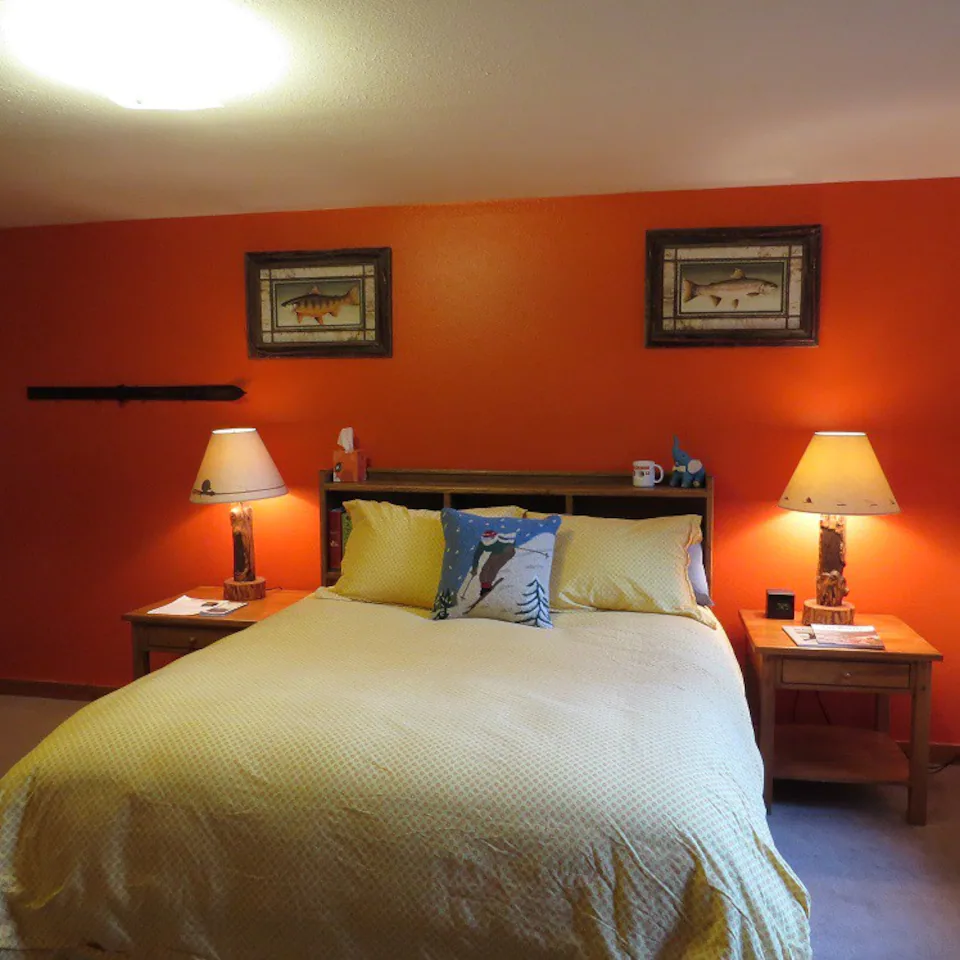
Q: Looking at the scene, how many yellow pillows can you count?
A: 2